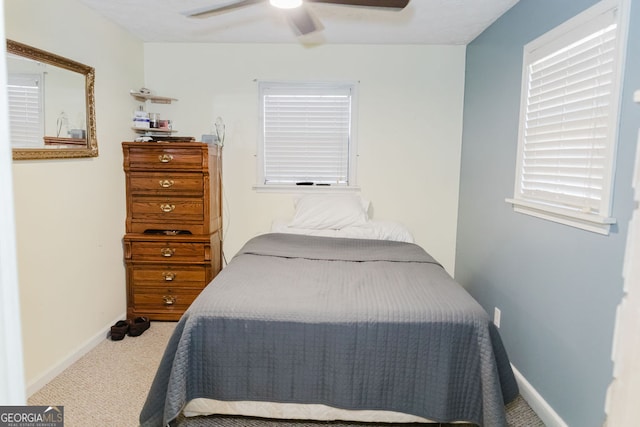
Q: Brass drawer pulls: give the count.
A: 6